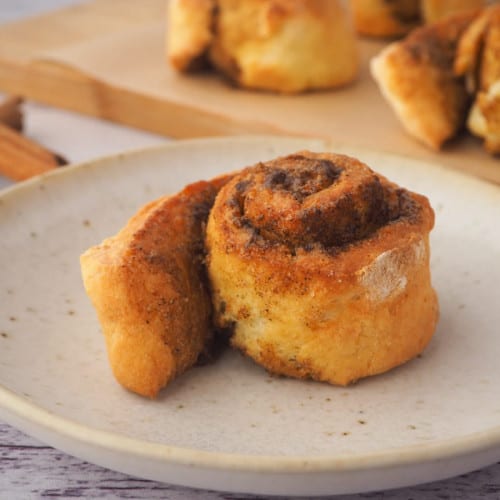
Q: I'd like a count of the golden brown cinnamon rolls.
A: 4